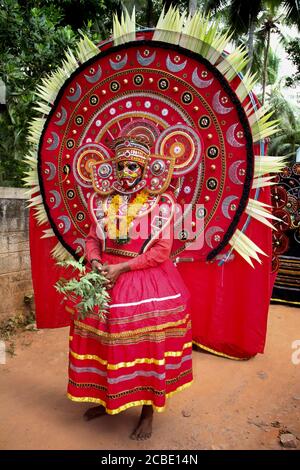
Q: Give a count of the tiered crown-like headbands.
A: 1